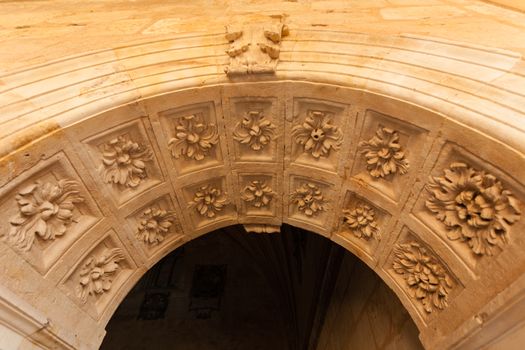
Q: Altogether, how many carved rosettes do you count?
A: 14